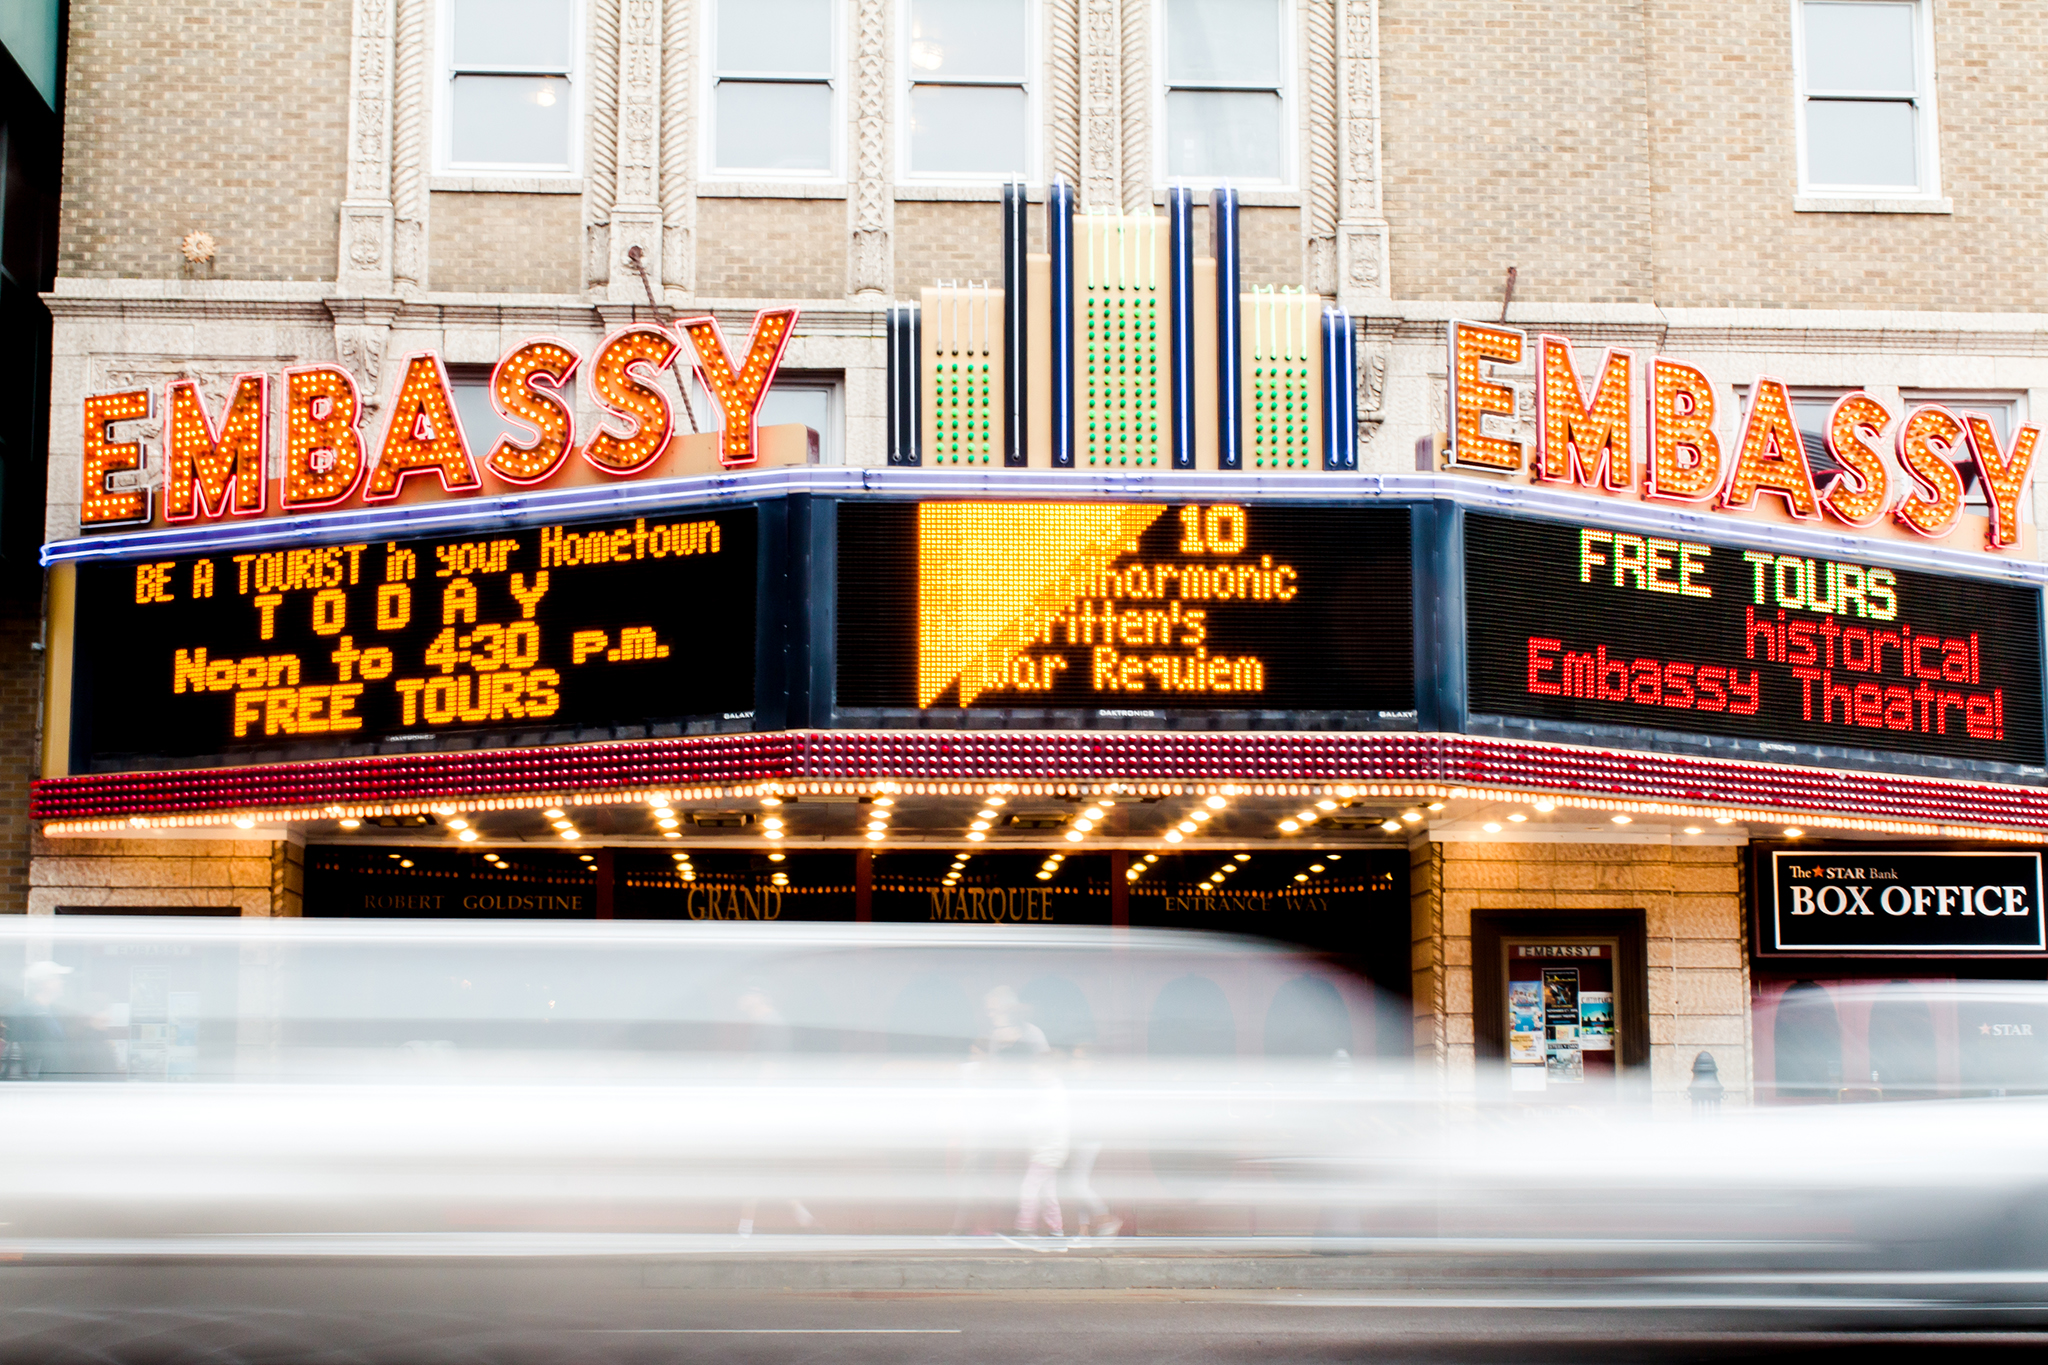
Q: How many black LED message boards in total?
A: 3